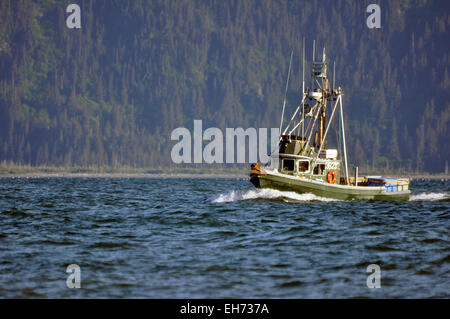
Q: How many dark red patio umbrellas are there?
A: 0